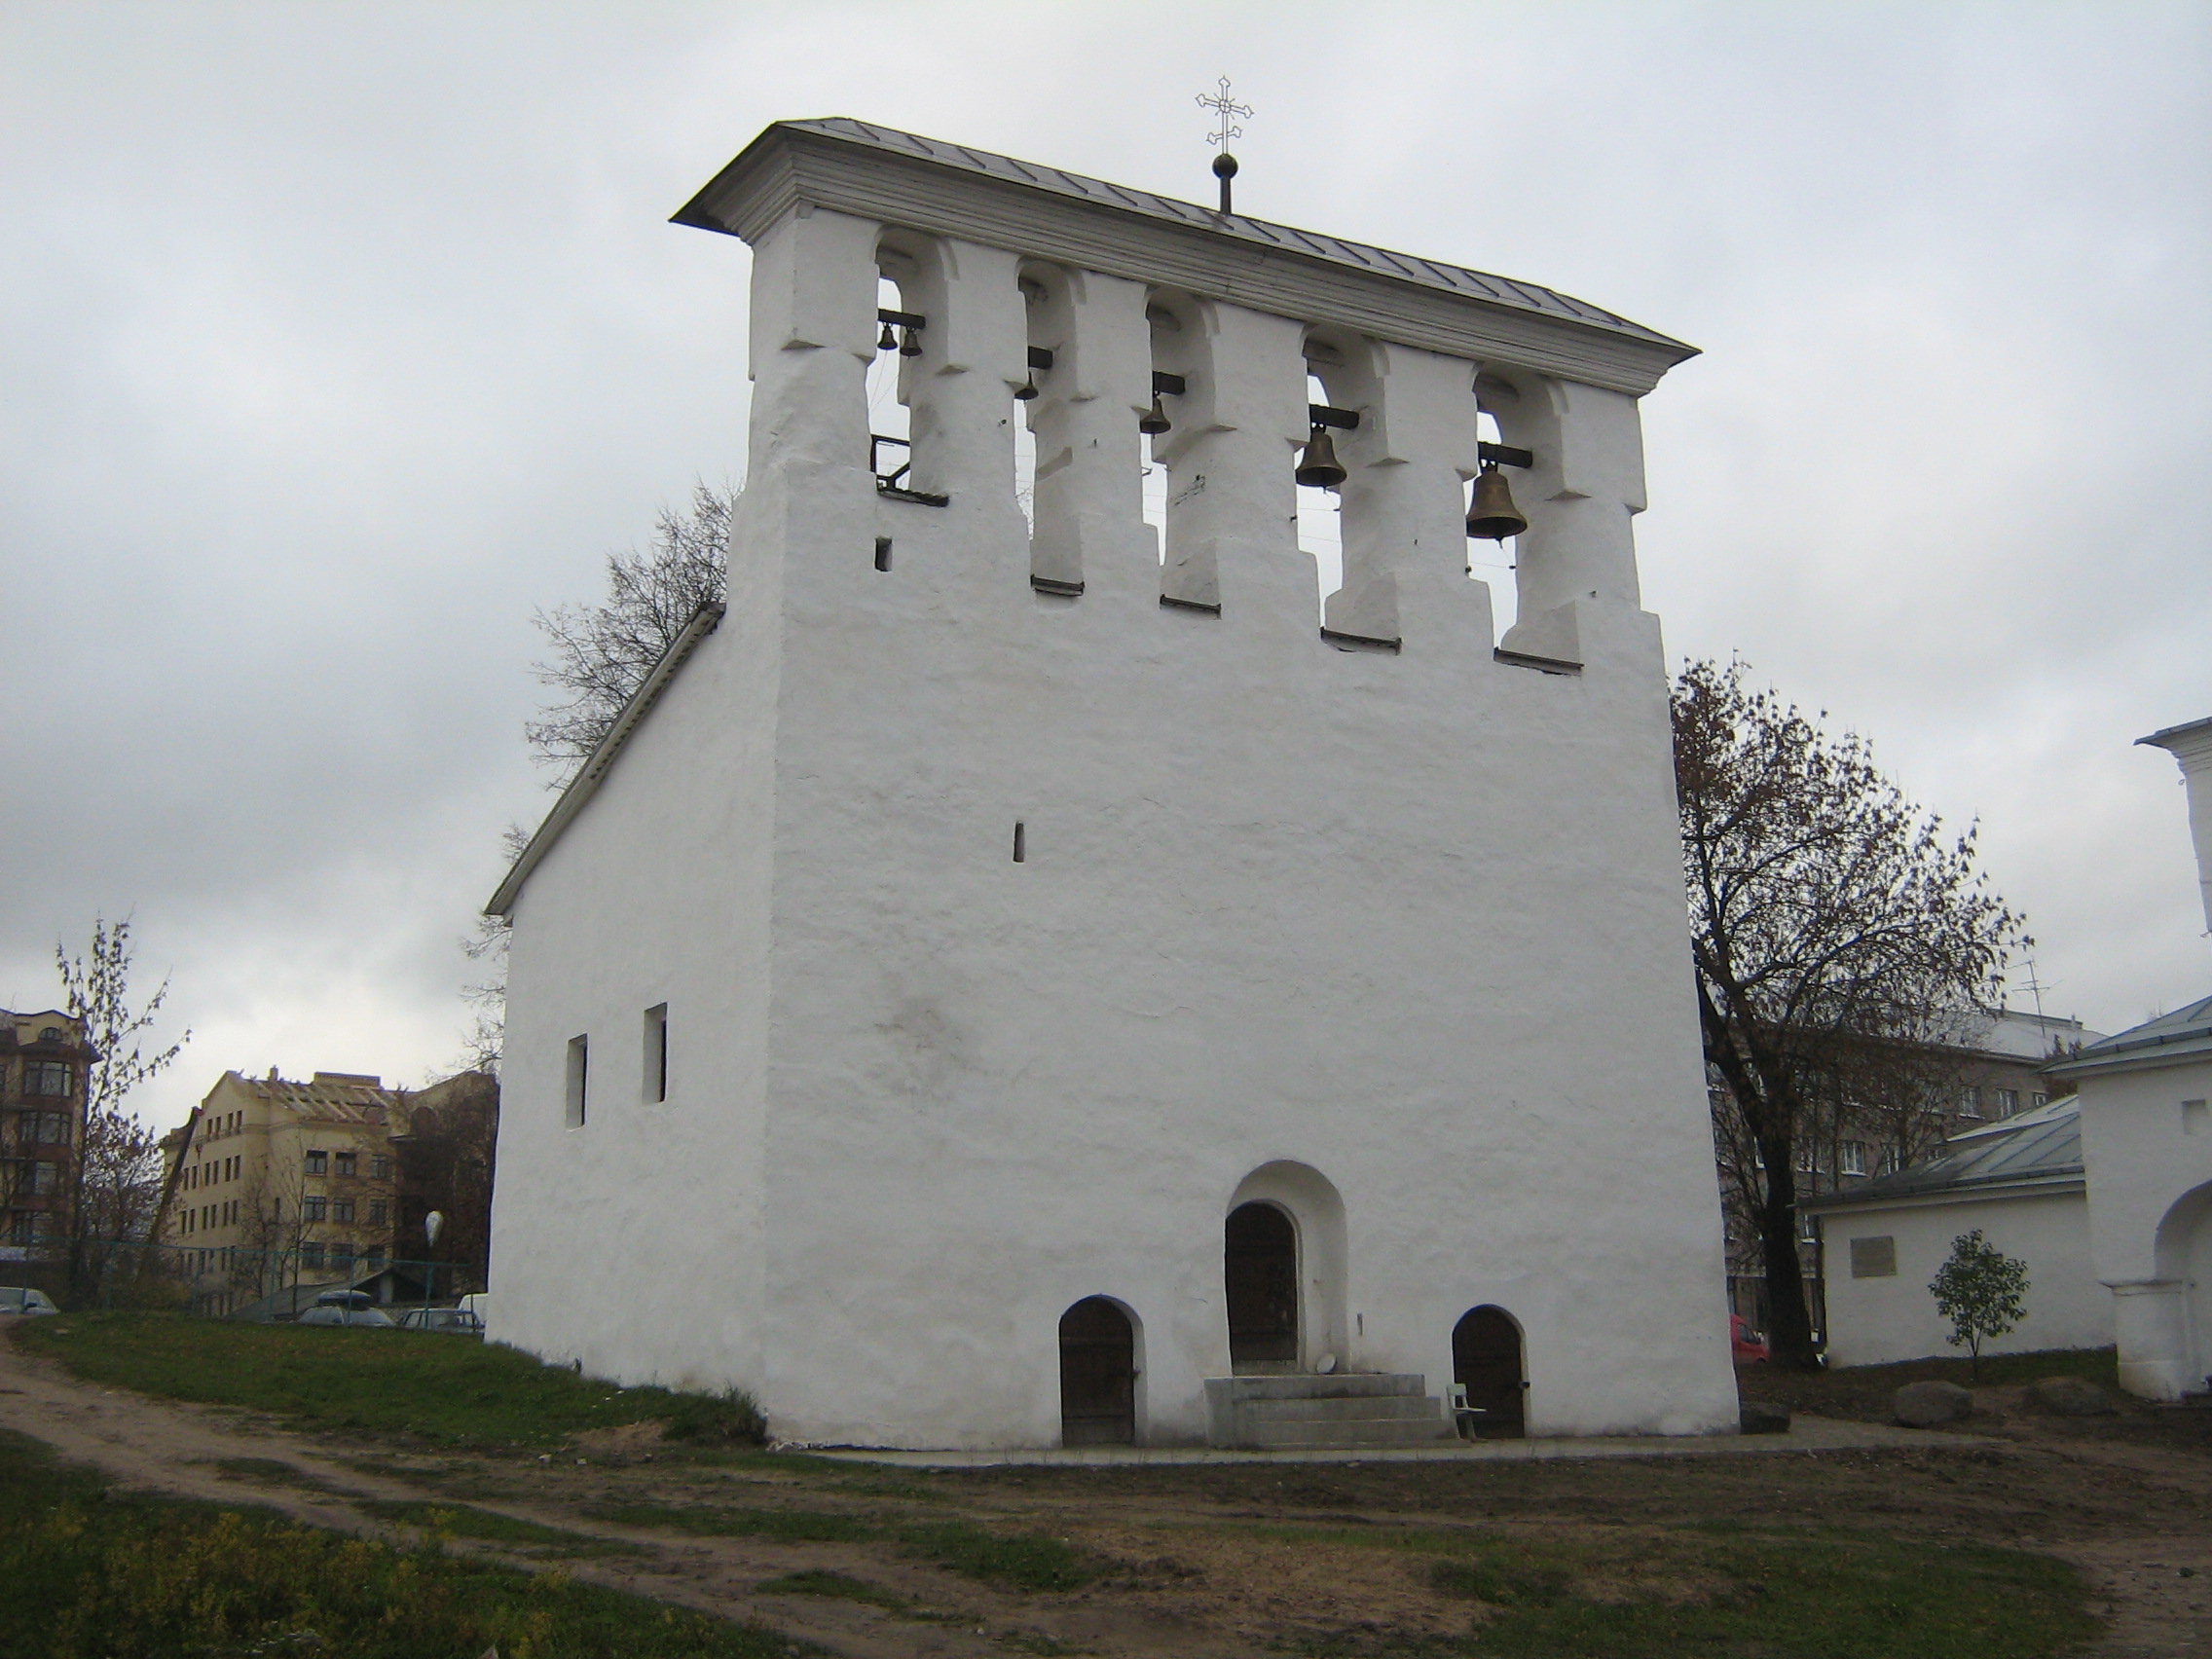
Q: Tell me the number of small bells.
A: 4